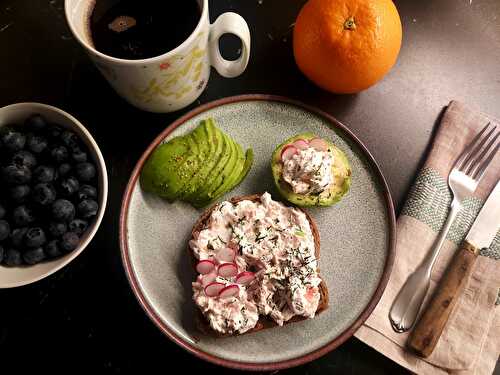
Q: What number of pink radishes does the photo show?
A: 10